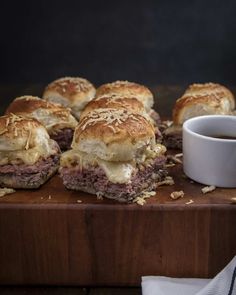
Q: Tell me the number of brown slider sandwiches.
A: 8